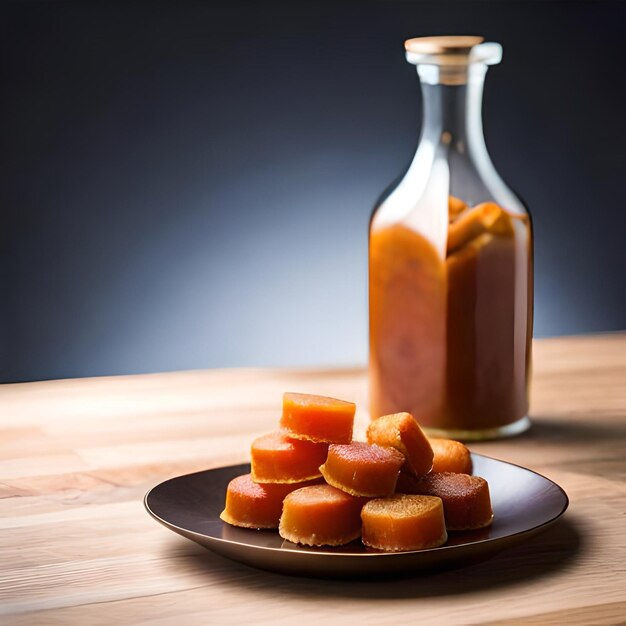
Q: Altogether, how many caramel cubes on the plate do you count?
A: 9